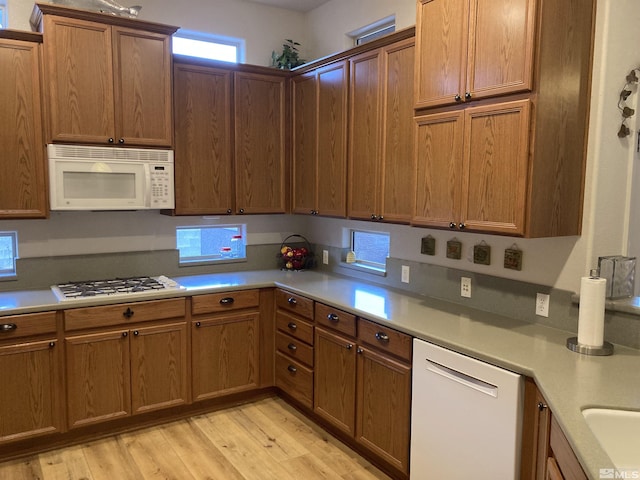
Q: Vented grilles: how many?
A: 1